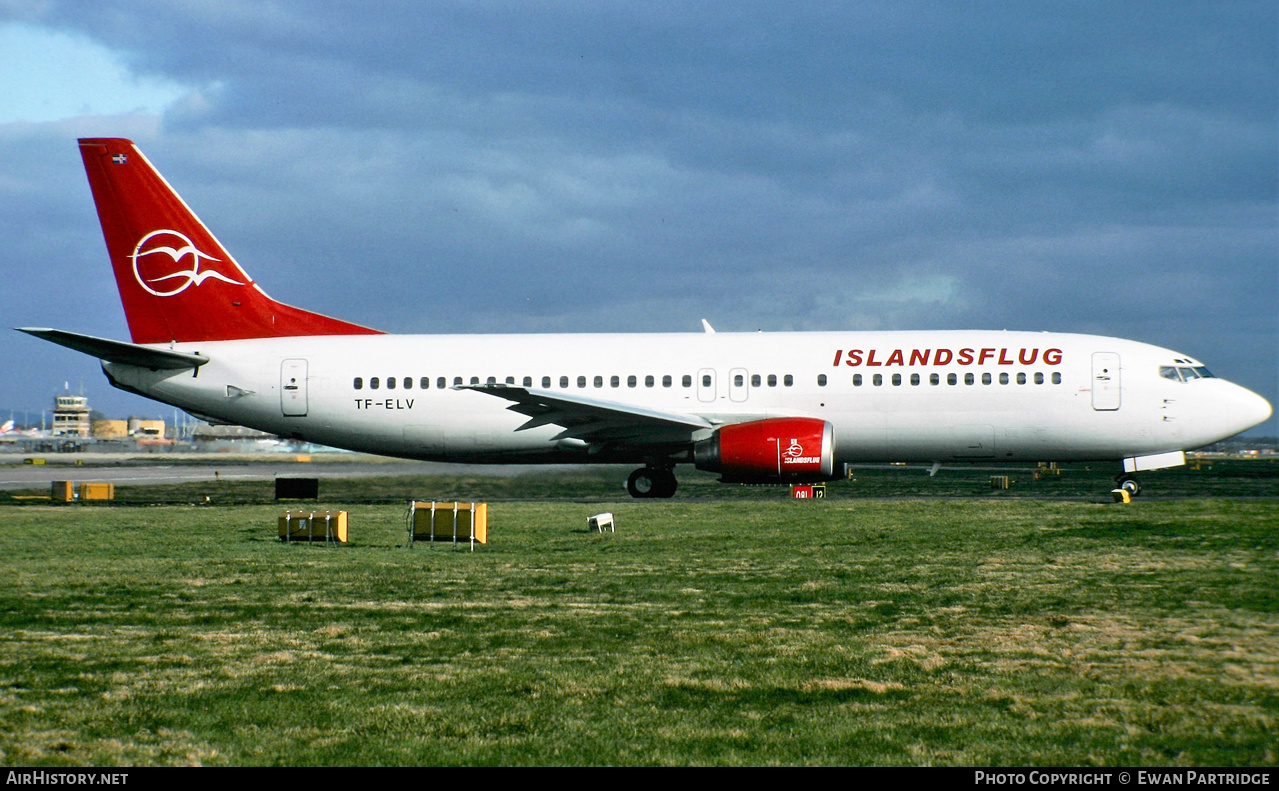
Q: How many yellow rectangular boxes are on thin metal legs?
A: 2